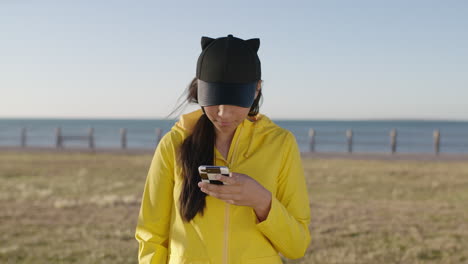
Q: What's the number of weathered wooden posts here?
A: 9